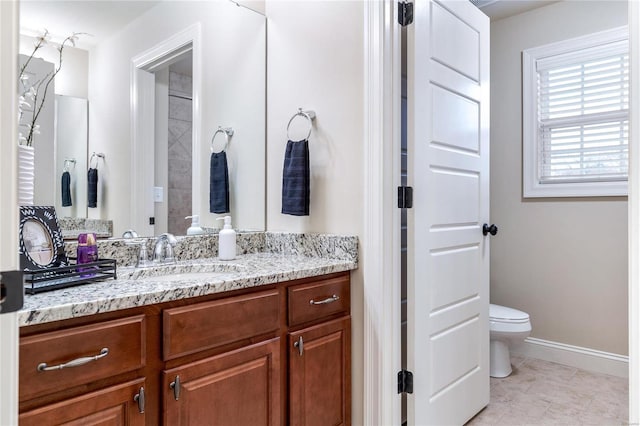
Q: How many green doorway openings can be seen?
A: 0